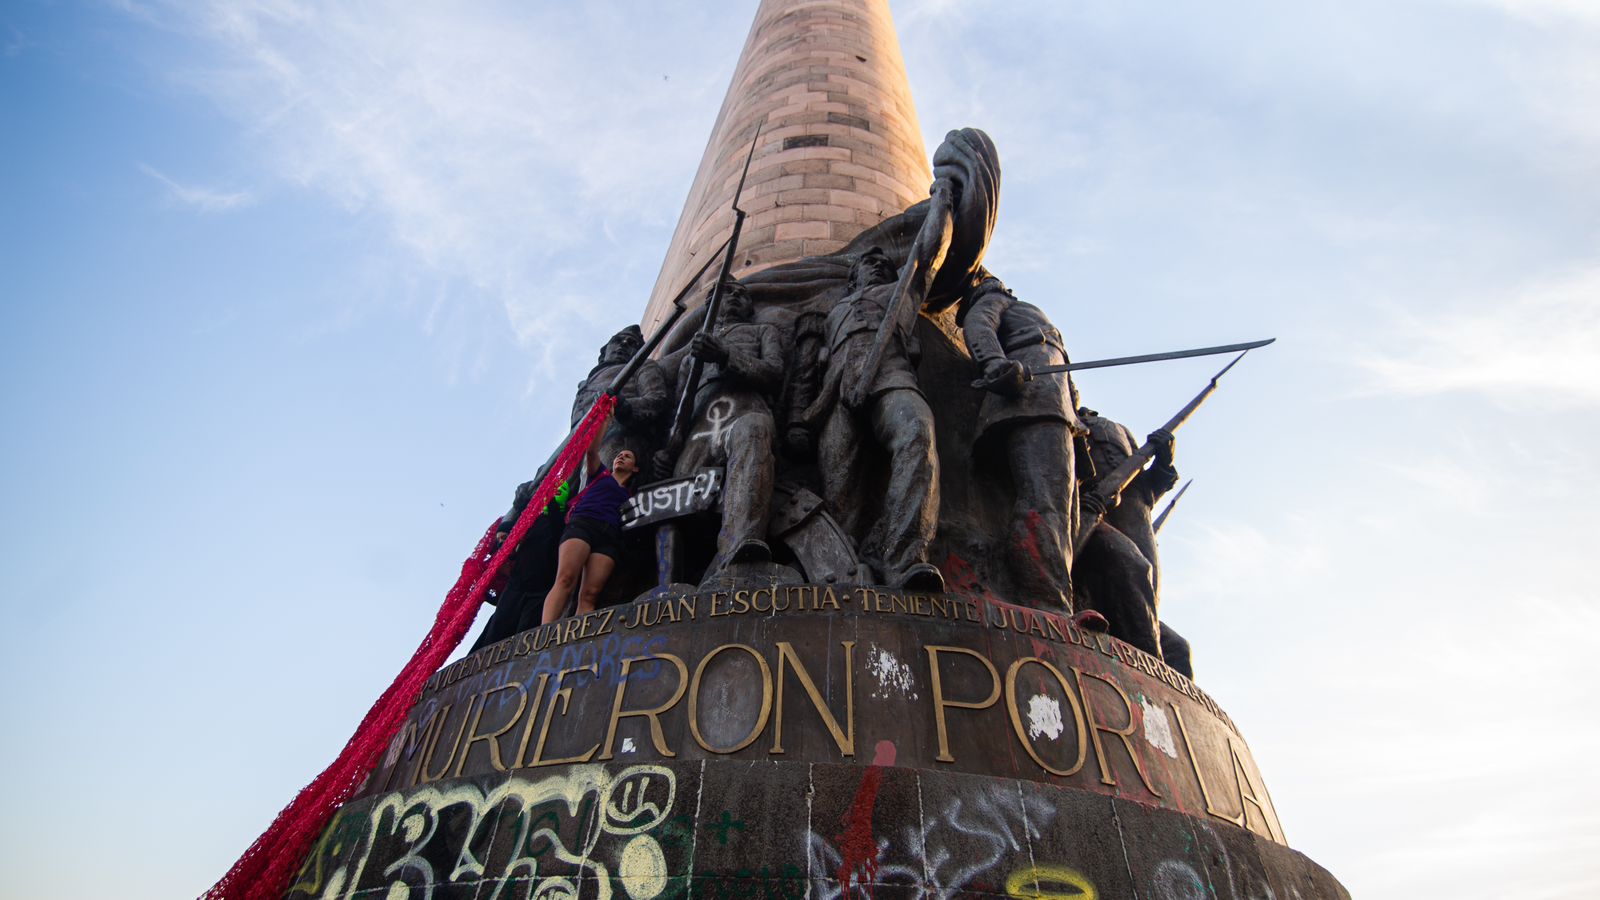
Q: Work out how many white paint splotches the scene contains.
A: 3